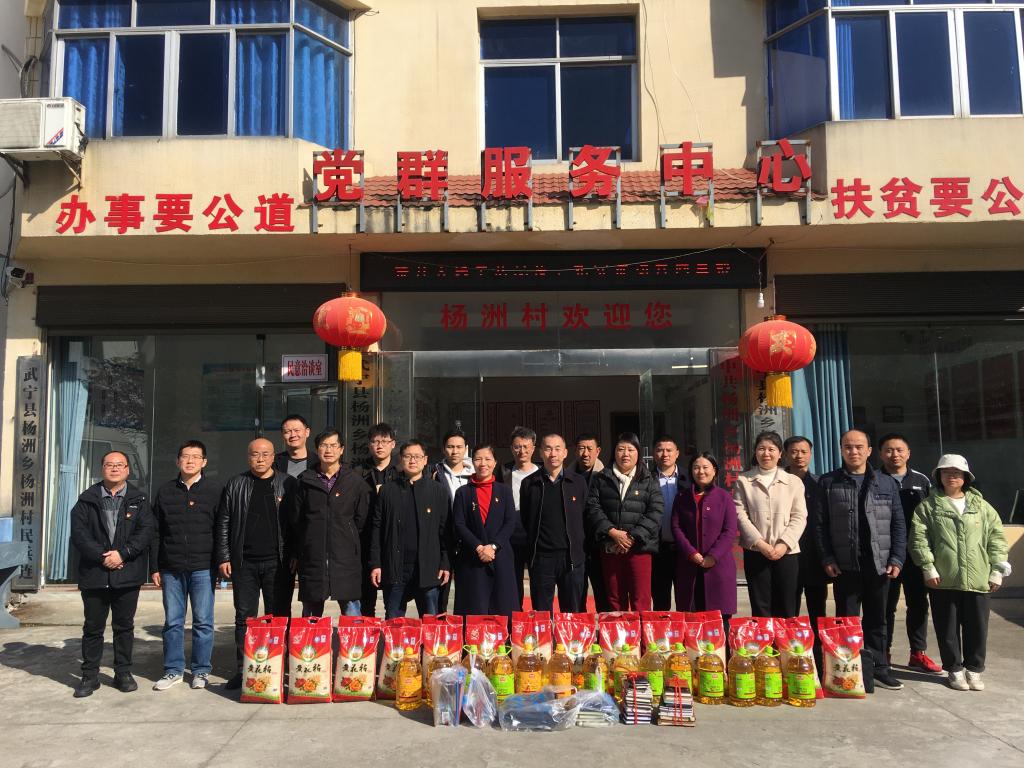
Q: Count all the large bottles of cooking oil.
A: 14